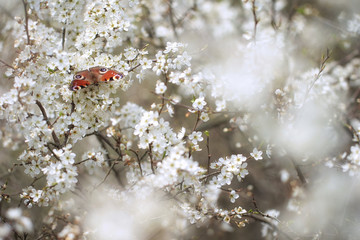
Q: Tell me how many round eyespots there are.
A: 4